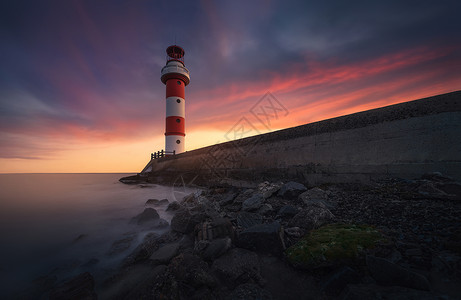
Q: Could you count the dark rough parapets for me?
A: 1